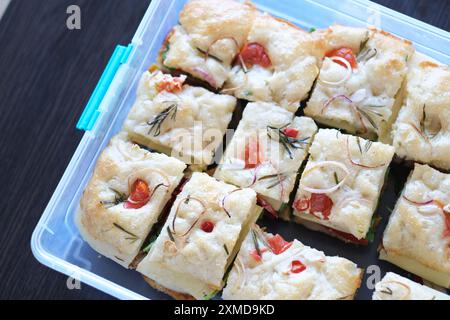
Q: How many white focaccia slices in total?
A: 12